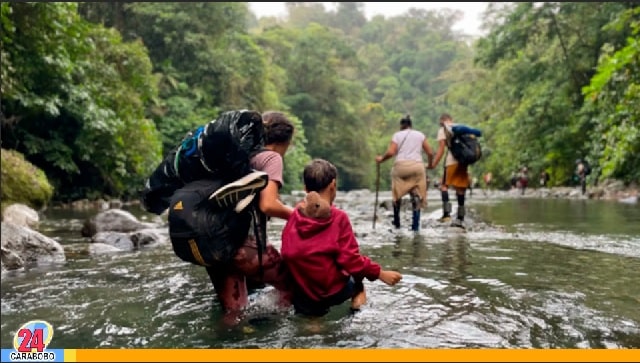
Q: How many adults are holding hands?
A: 2